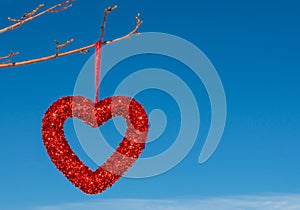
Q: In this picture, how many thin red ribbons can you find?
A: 1